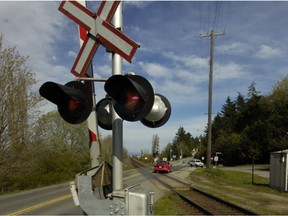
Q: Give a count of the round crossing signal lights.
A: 4